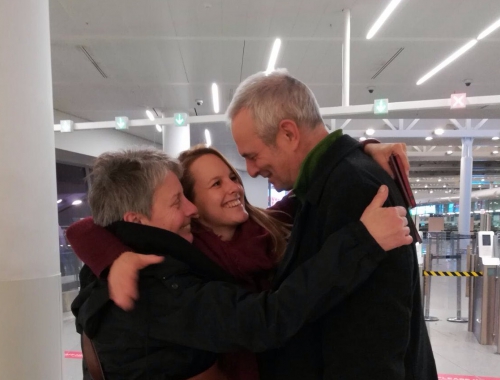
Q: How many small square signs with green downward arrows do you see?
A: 4